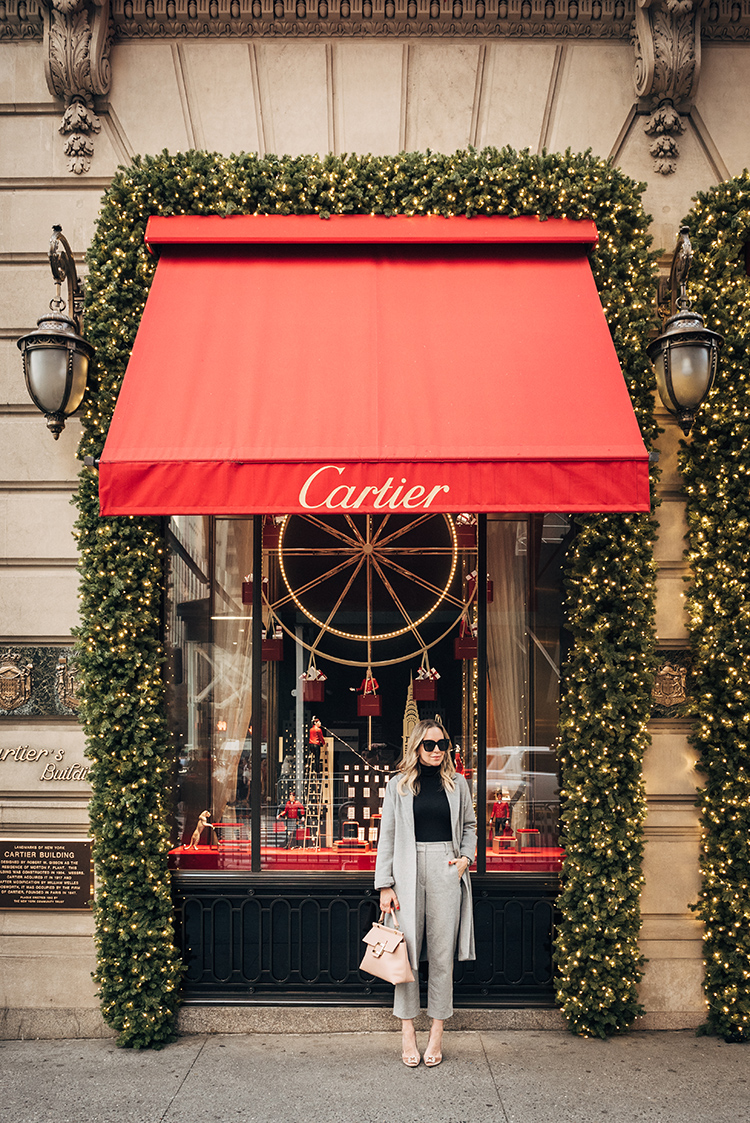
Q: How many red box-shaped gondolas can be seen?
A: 9